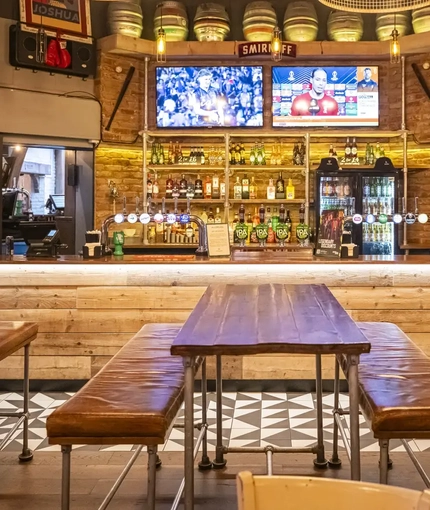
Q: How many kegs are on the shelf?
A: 8